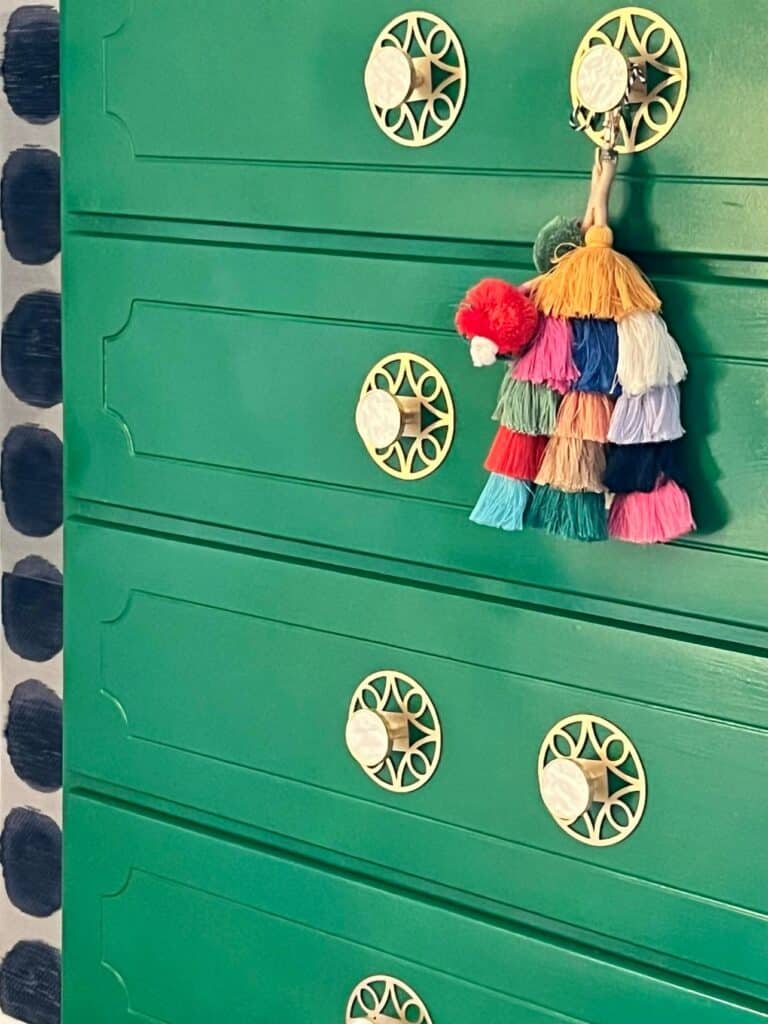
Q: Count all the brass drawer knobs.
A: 6